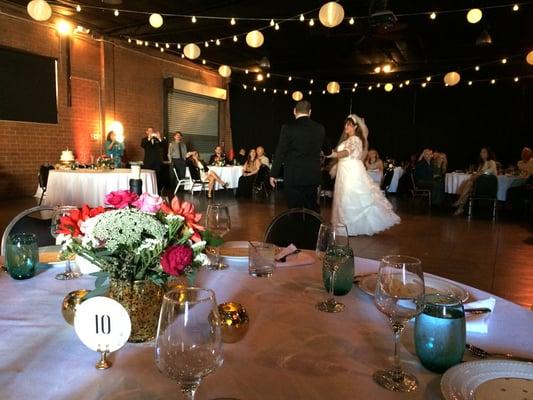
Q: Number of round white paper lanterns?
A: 12